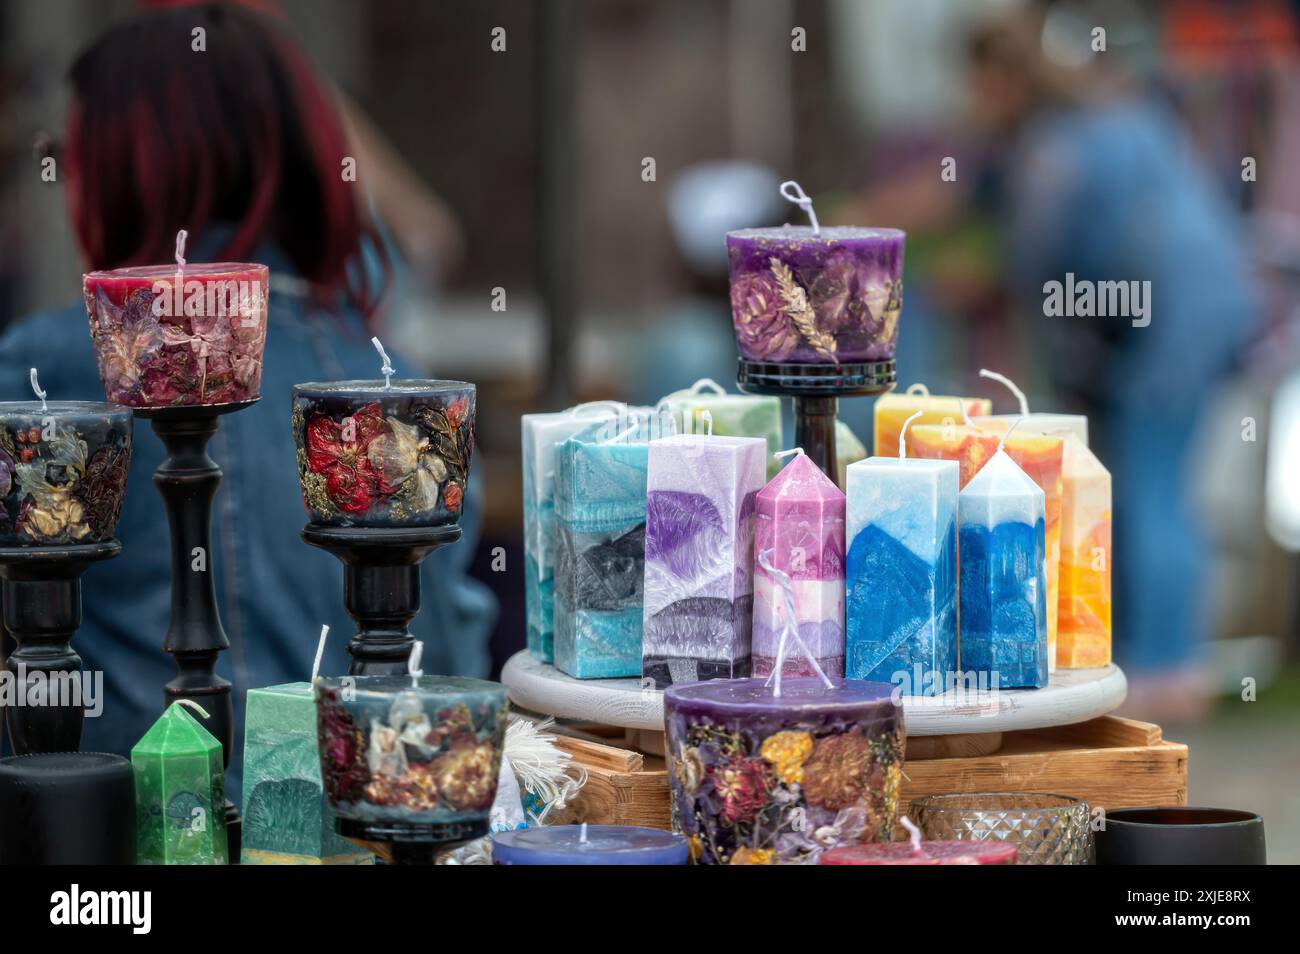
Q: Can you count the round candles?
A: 8